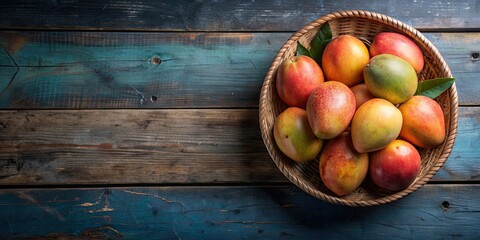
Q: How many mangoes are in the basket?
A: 11